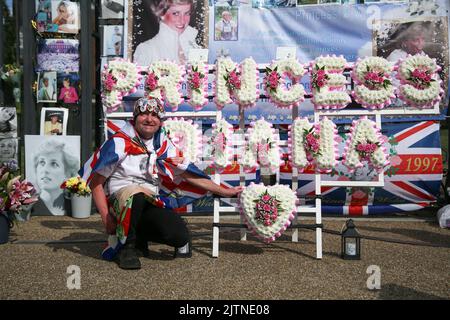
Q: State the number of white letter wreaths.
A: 13